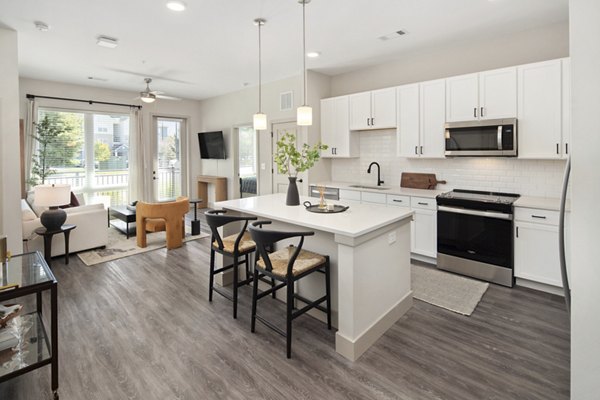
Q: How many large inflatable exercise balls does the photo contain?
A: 0